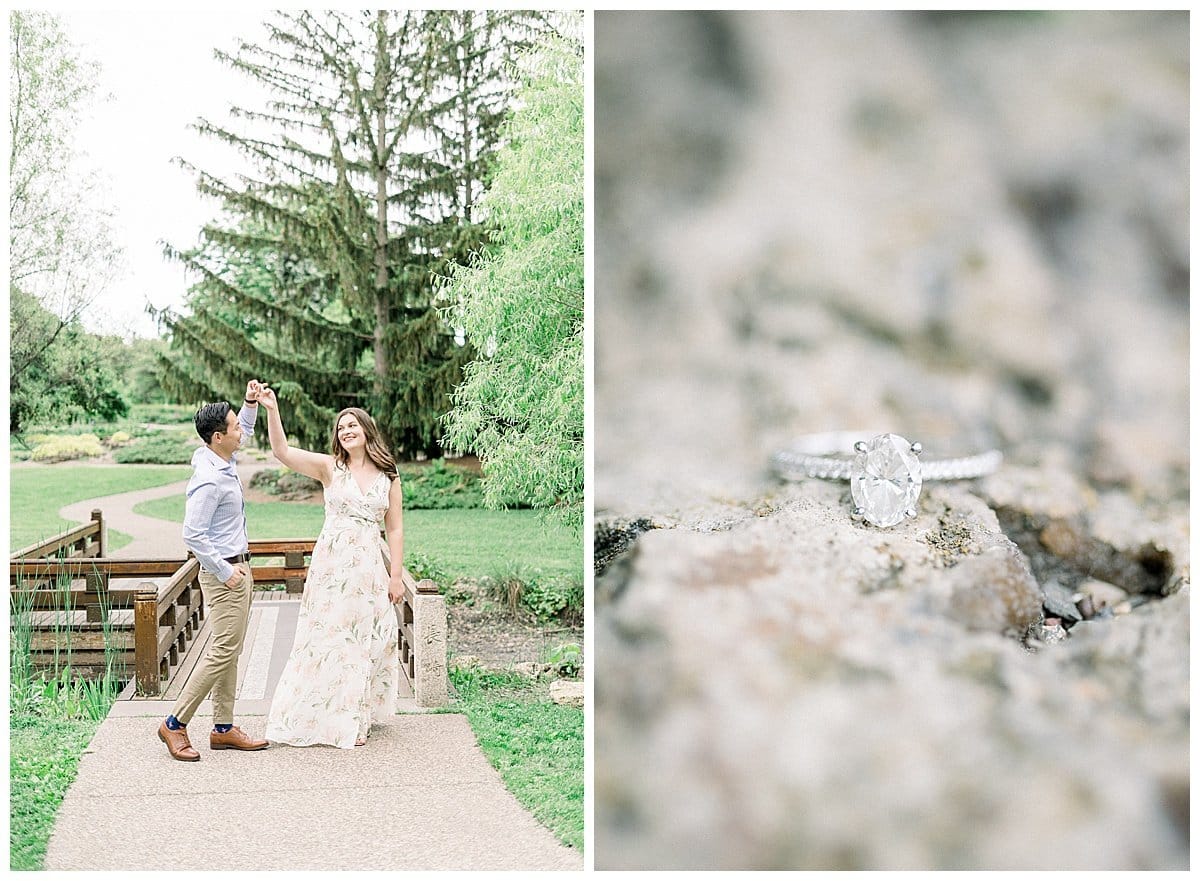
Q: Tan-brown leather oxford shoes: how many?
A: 2